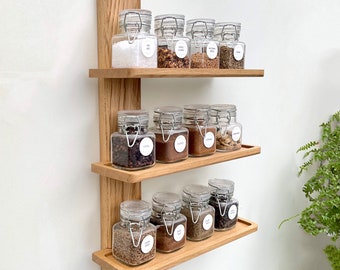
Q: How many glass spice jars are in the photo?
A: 12